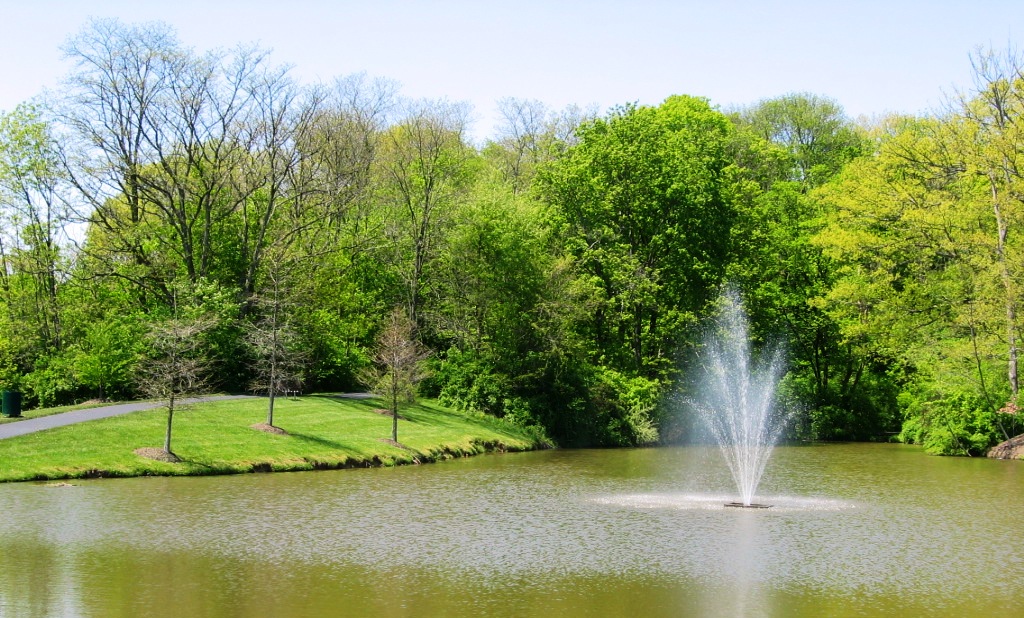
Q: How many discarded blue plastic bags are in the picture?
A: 0